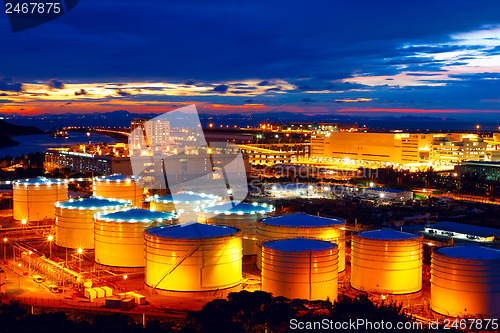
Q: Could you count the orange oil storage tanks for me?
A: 11